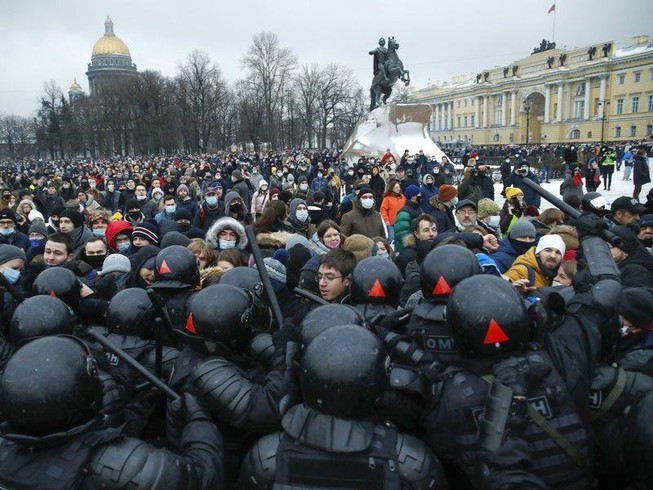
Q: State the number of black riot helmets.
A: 12